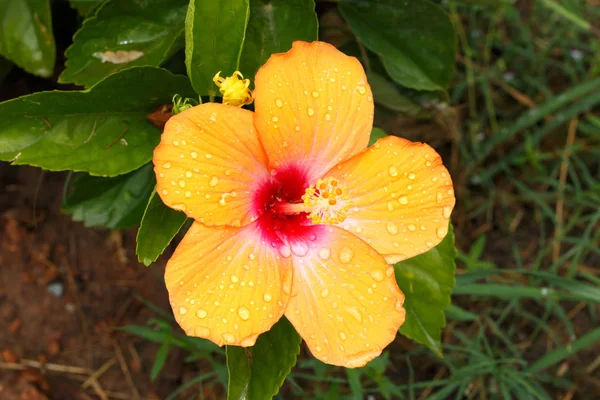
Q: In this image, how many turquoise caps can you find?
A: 0